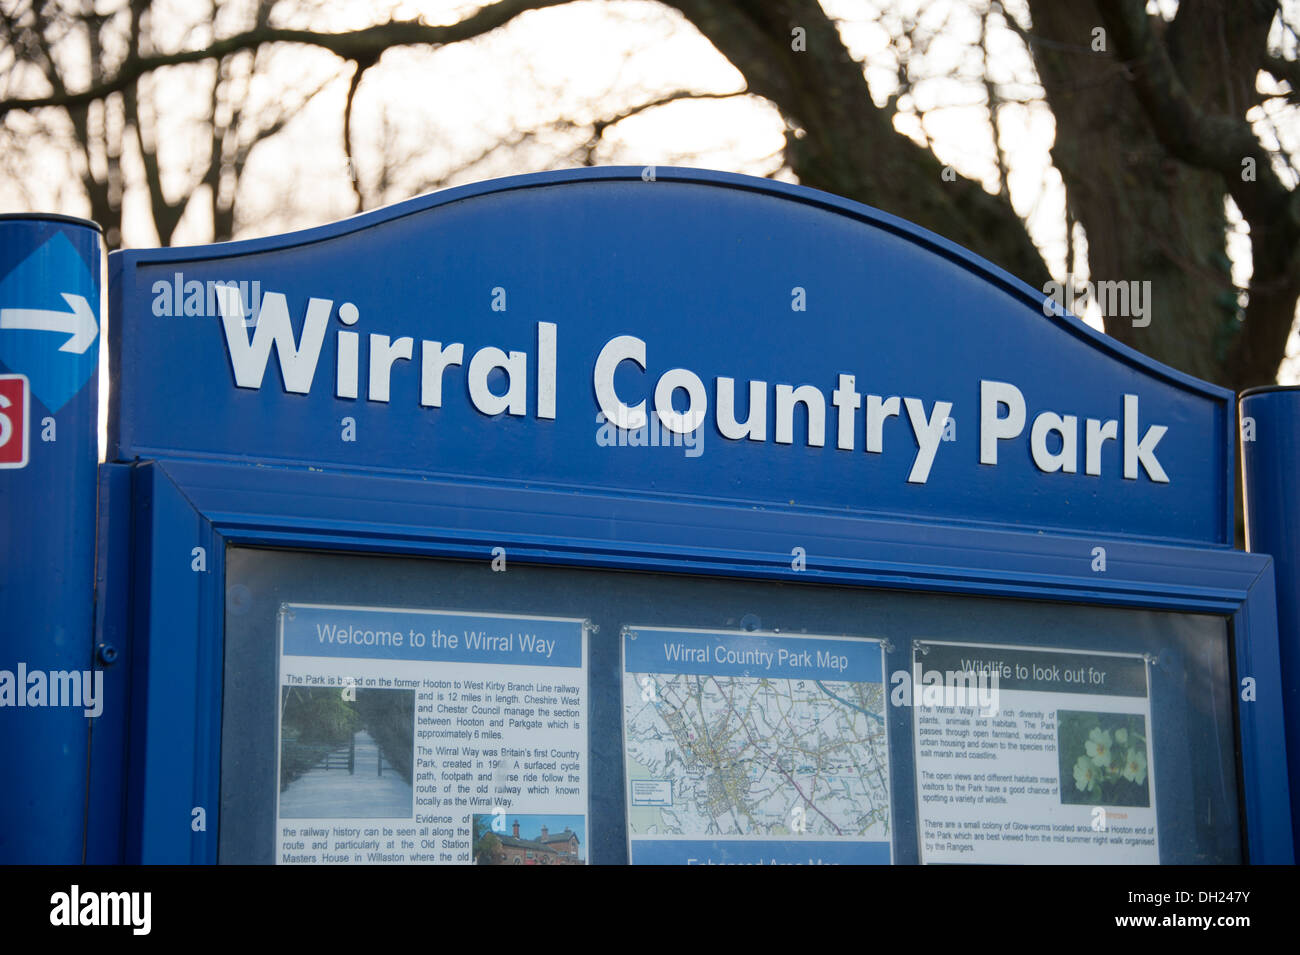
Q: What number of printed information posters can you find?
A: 3